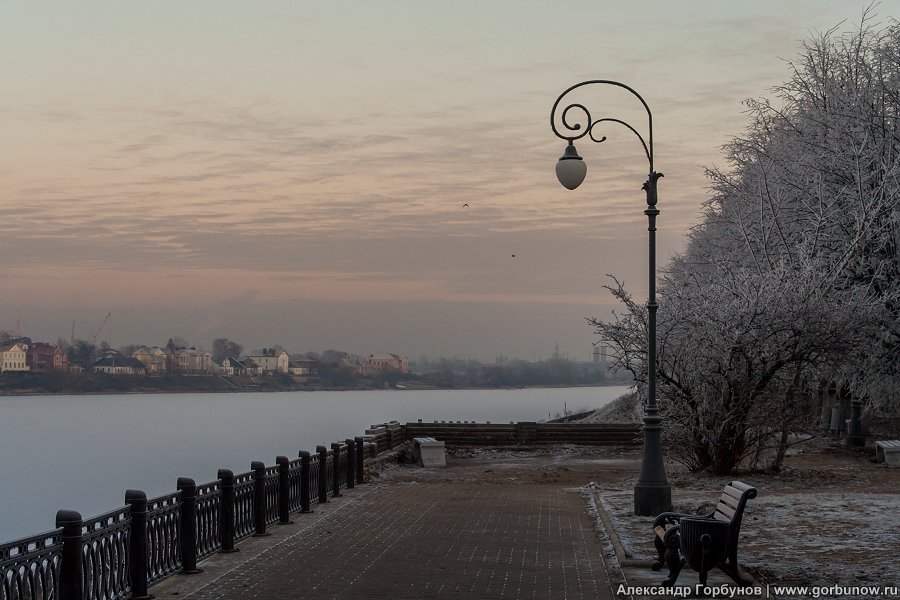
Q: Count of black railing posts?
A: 11